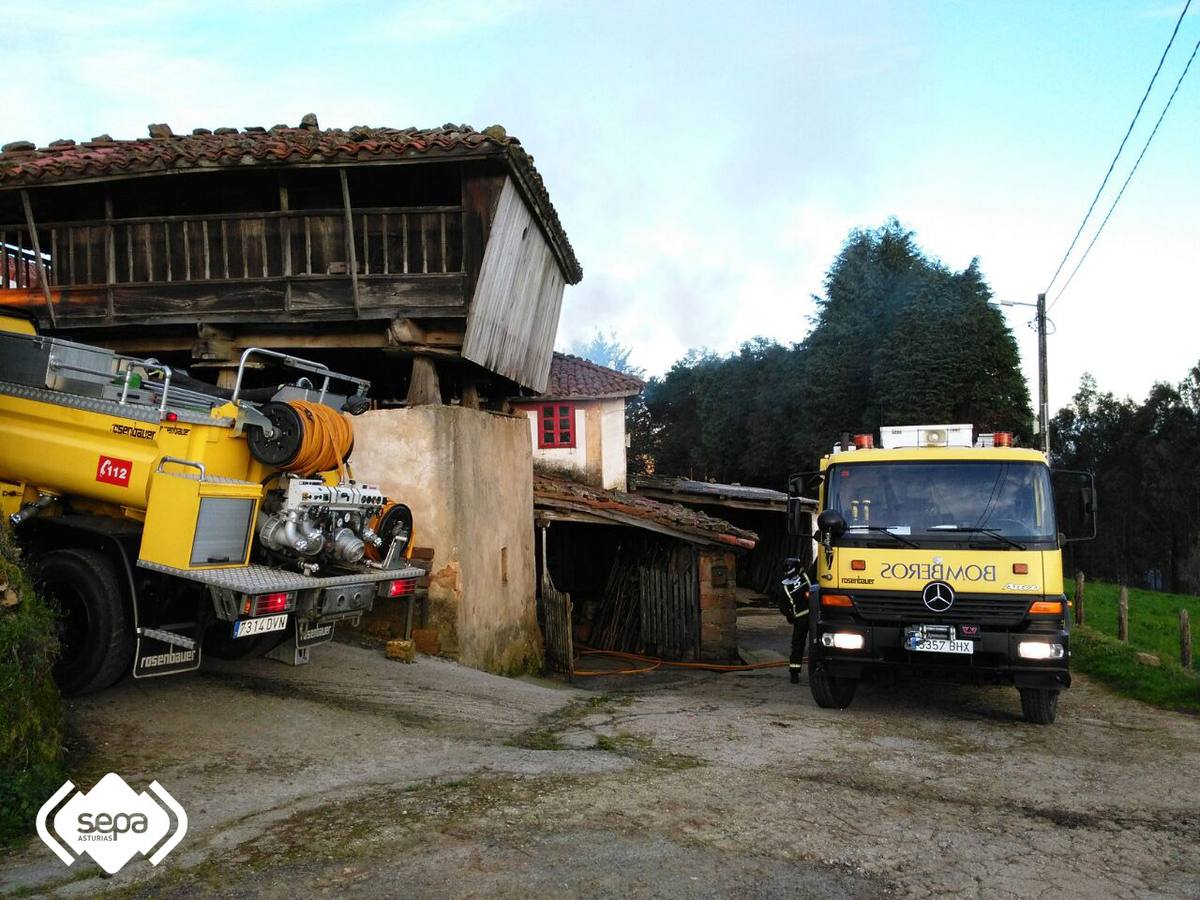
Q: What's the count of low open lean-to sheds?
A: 2